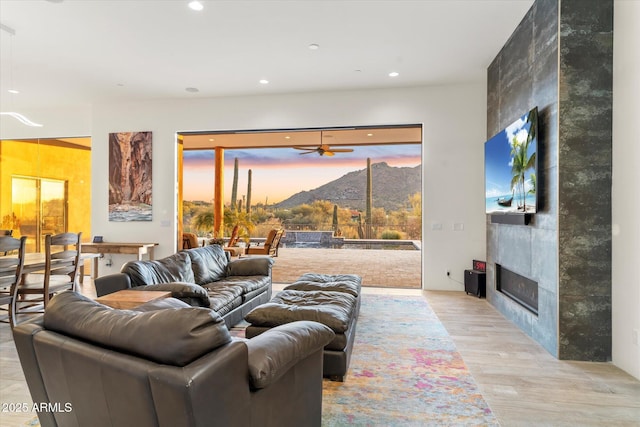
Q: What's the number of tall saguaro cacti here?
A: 3